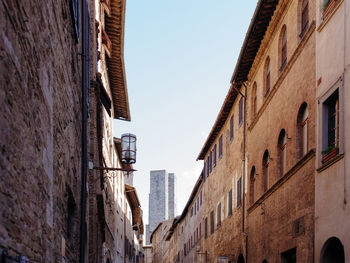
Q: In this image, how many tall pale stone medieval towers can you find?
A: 2